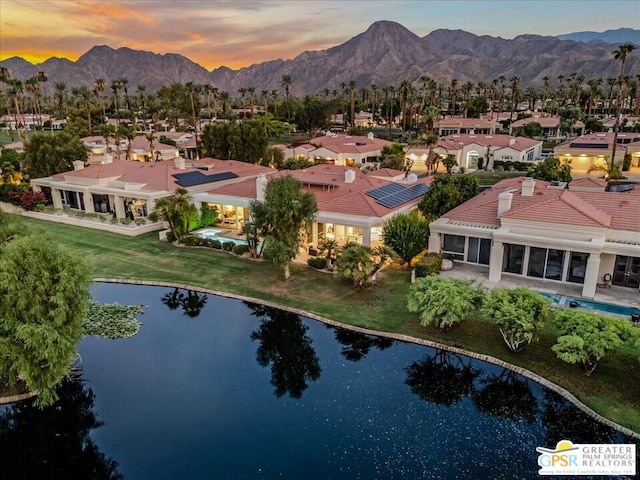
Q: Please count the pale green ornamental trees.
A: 3